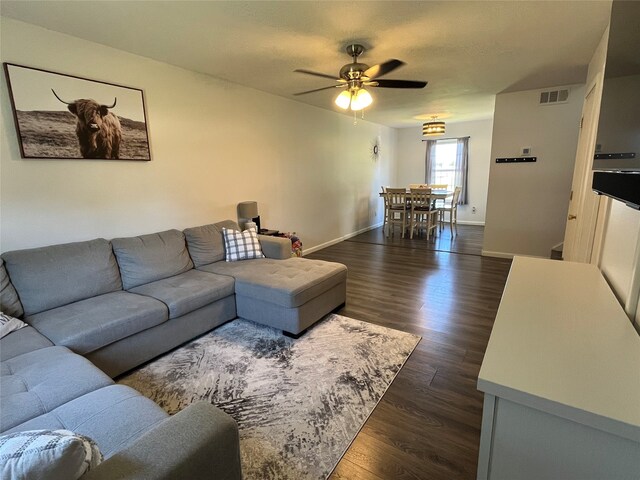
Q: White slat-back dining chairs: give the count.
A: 6